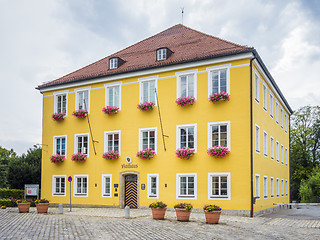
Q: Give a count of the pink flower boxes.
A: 12